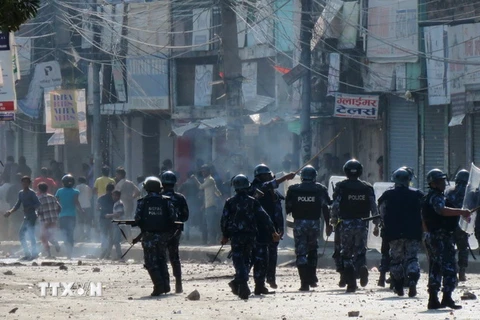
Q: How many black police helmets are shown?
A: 9